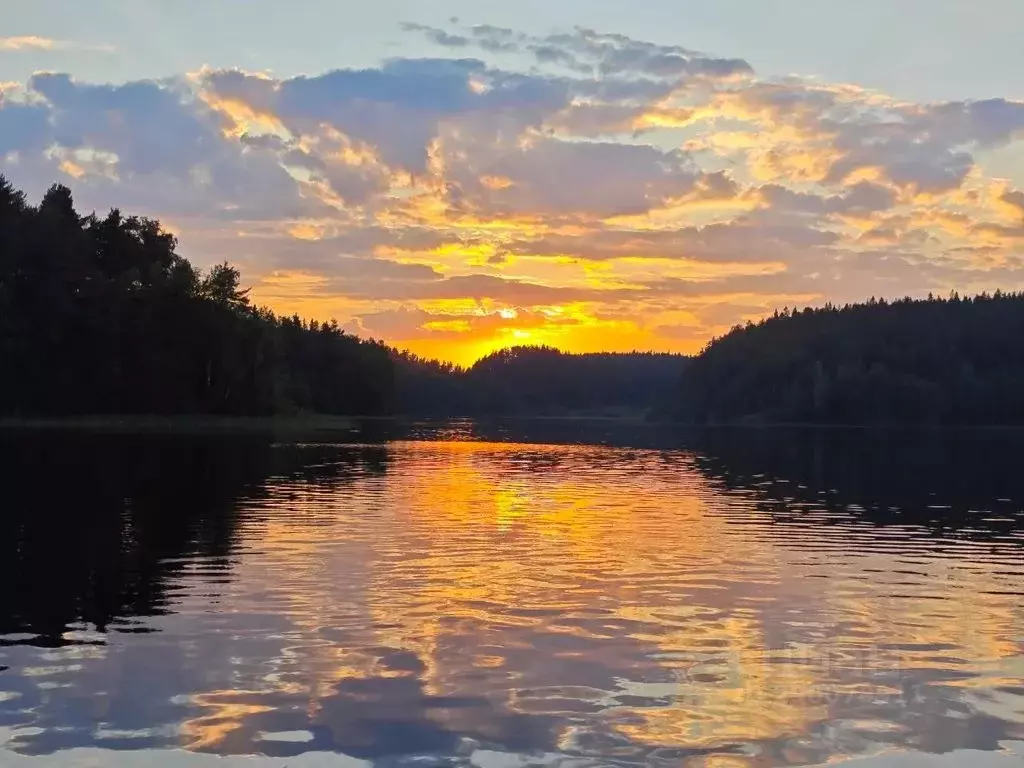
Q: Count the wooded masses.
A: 3